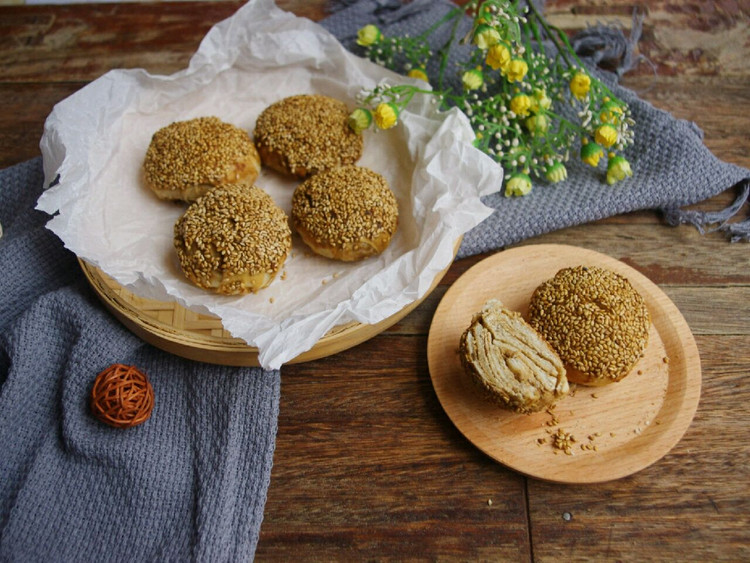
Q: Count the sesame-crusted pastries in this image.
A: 6